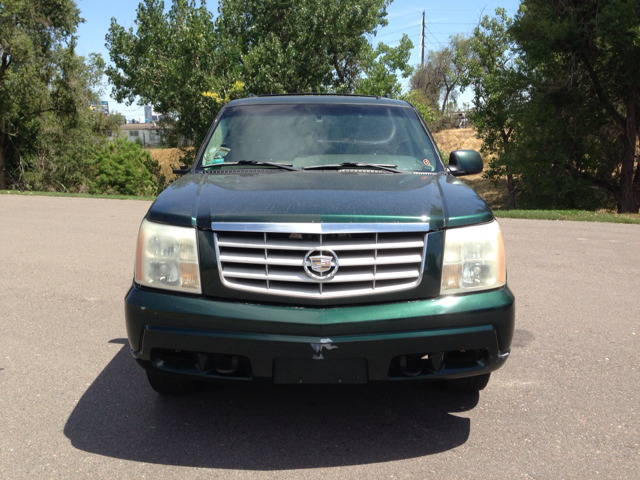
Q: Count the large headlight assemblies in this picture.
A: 2